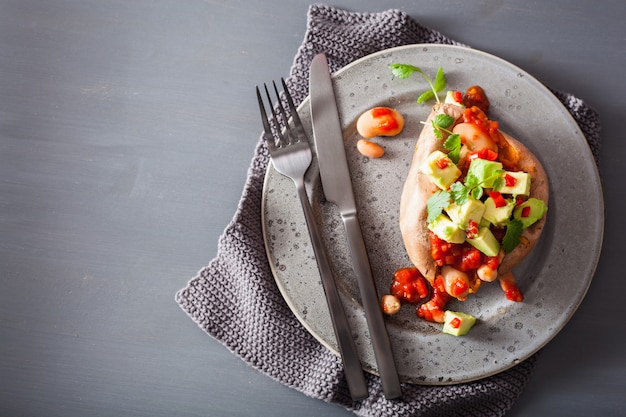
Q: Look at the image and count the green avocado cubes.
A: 10